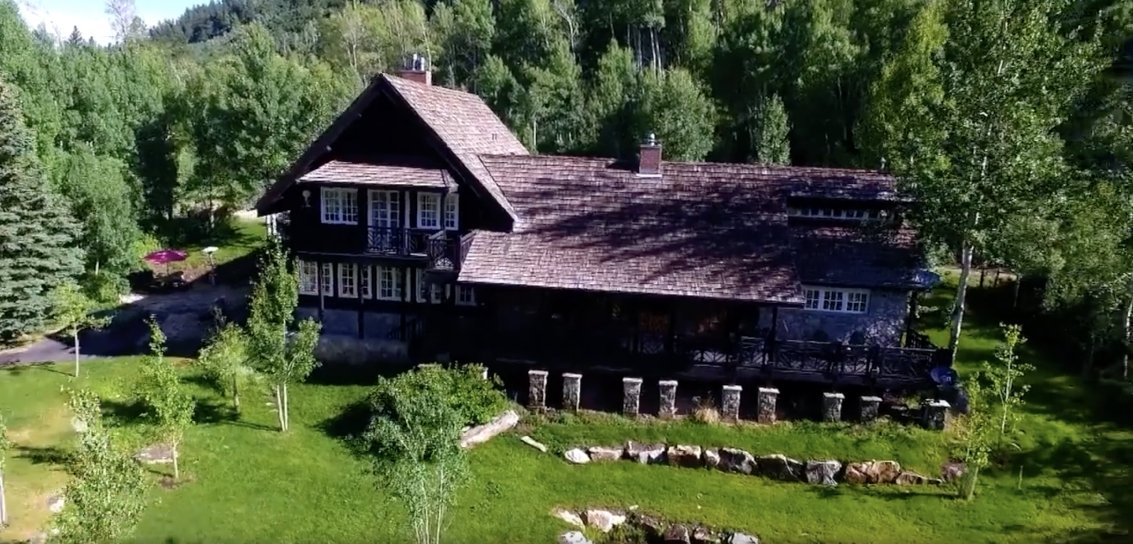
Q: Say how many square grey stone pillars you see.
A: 9